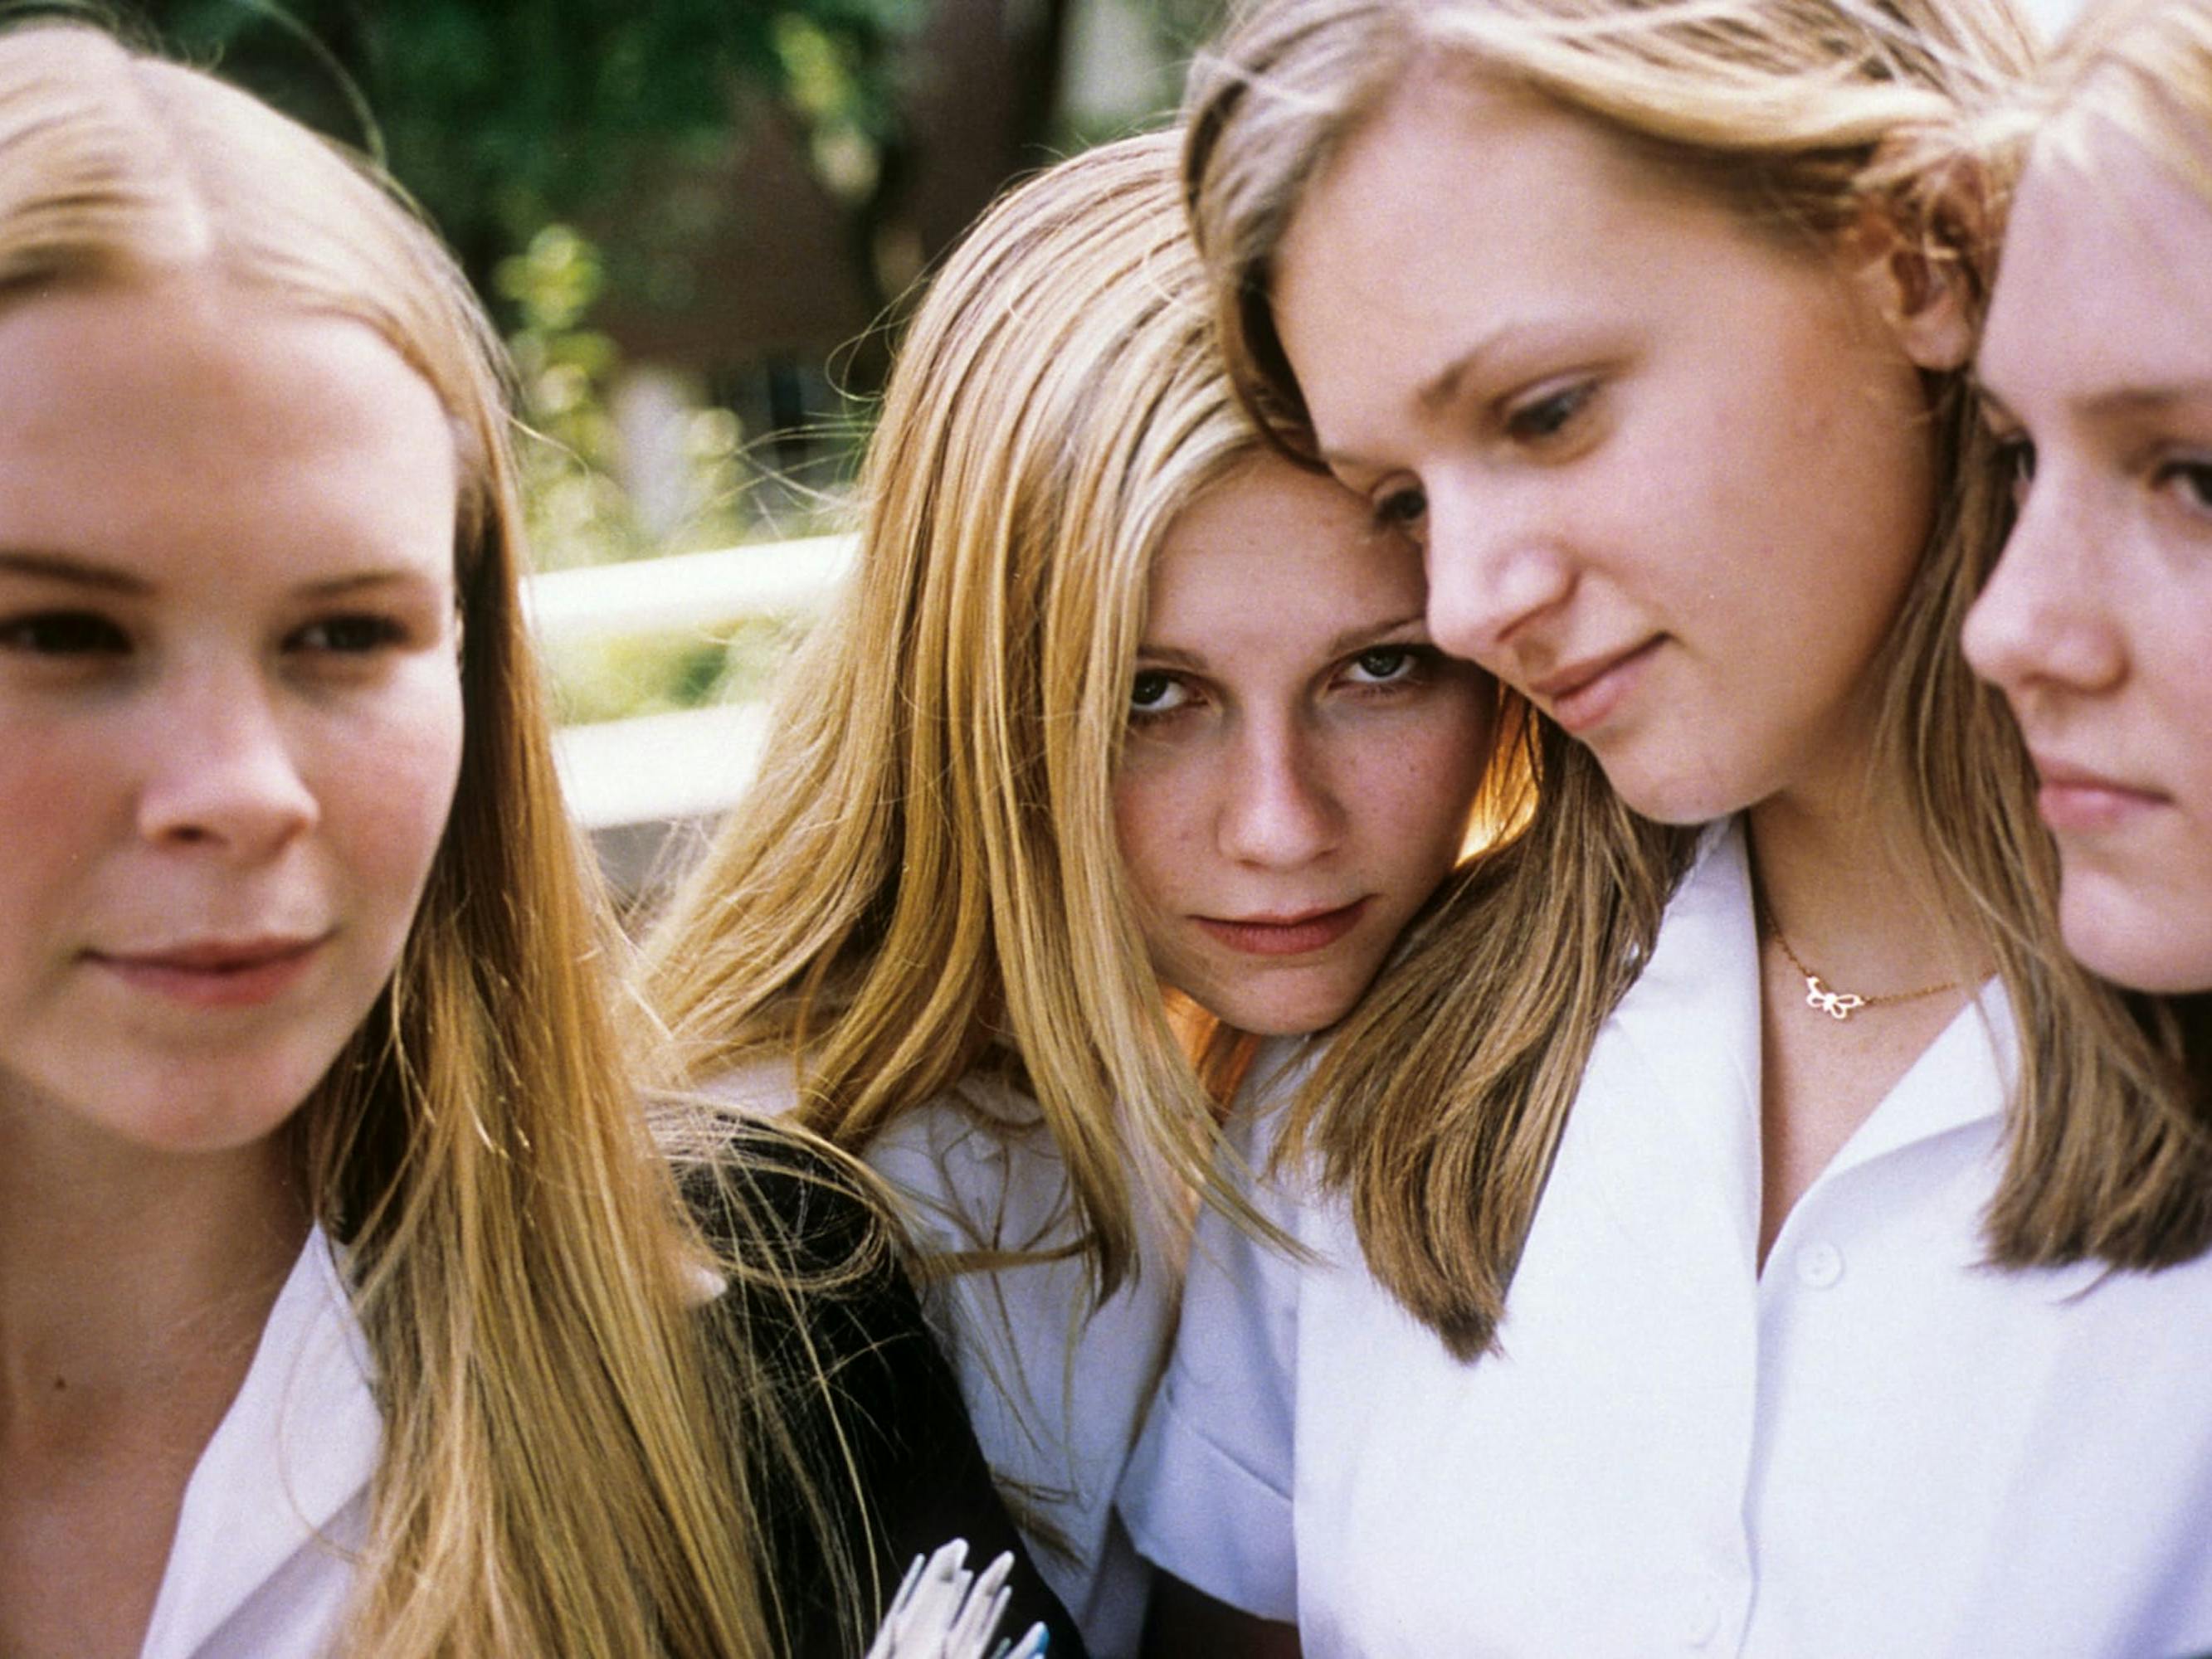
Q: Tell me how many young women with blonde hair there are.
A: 4